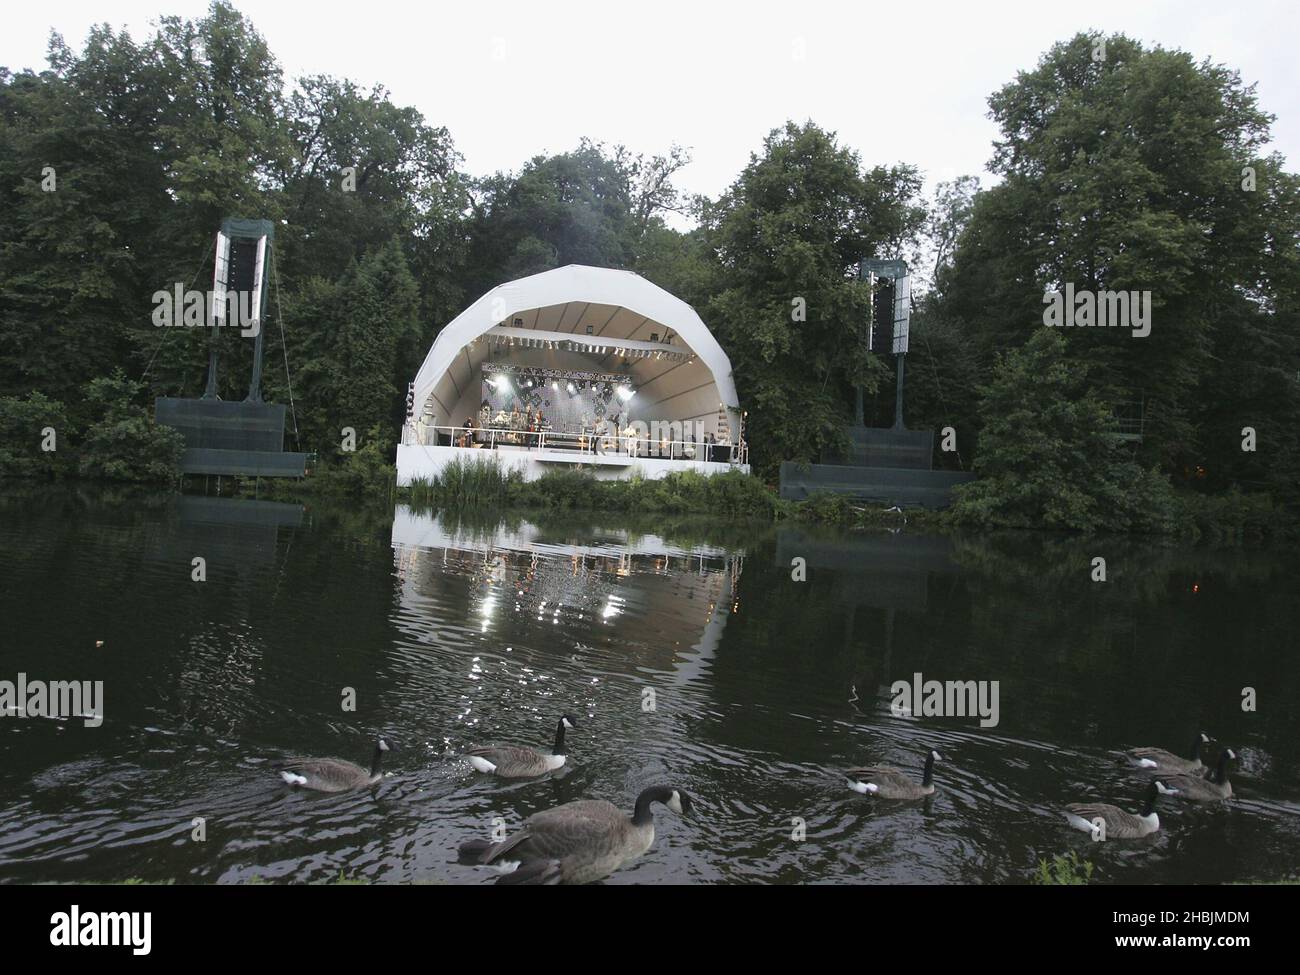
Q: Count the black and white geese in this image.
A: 7